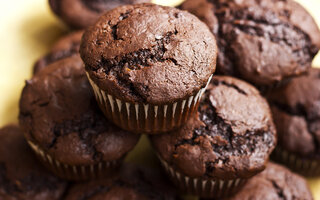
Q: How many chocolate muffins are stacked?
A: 10